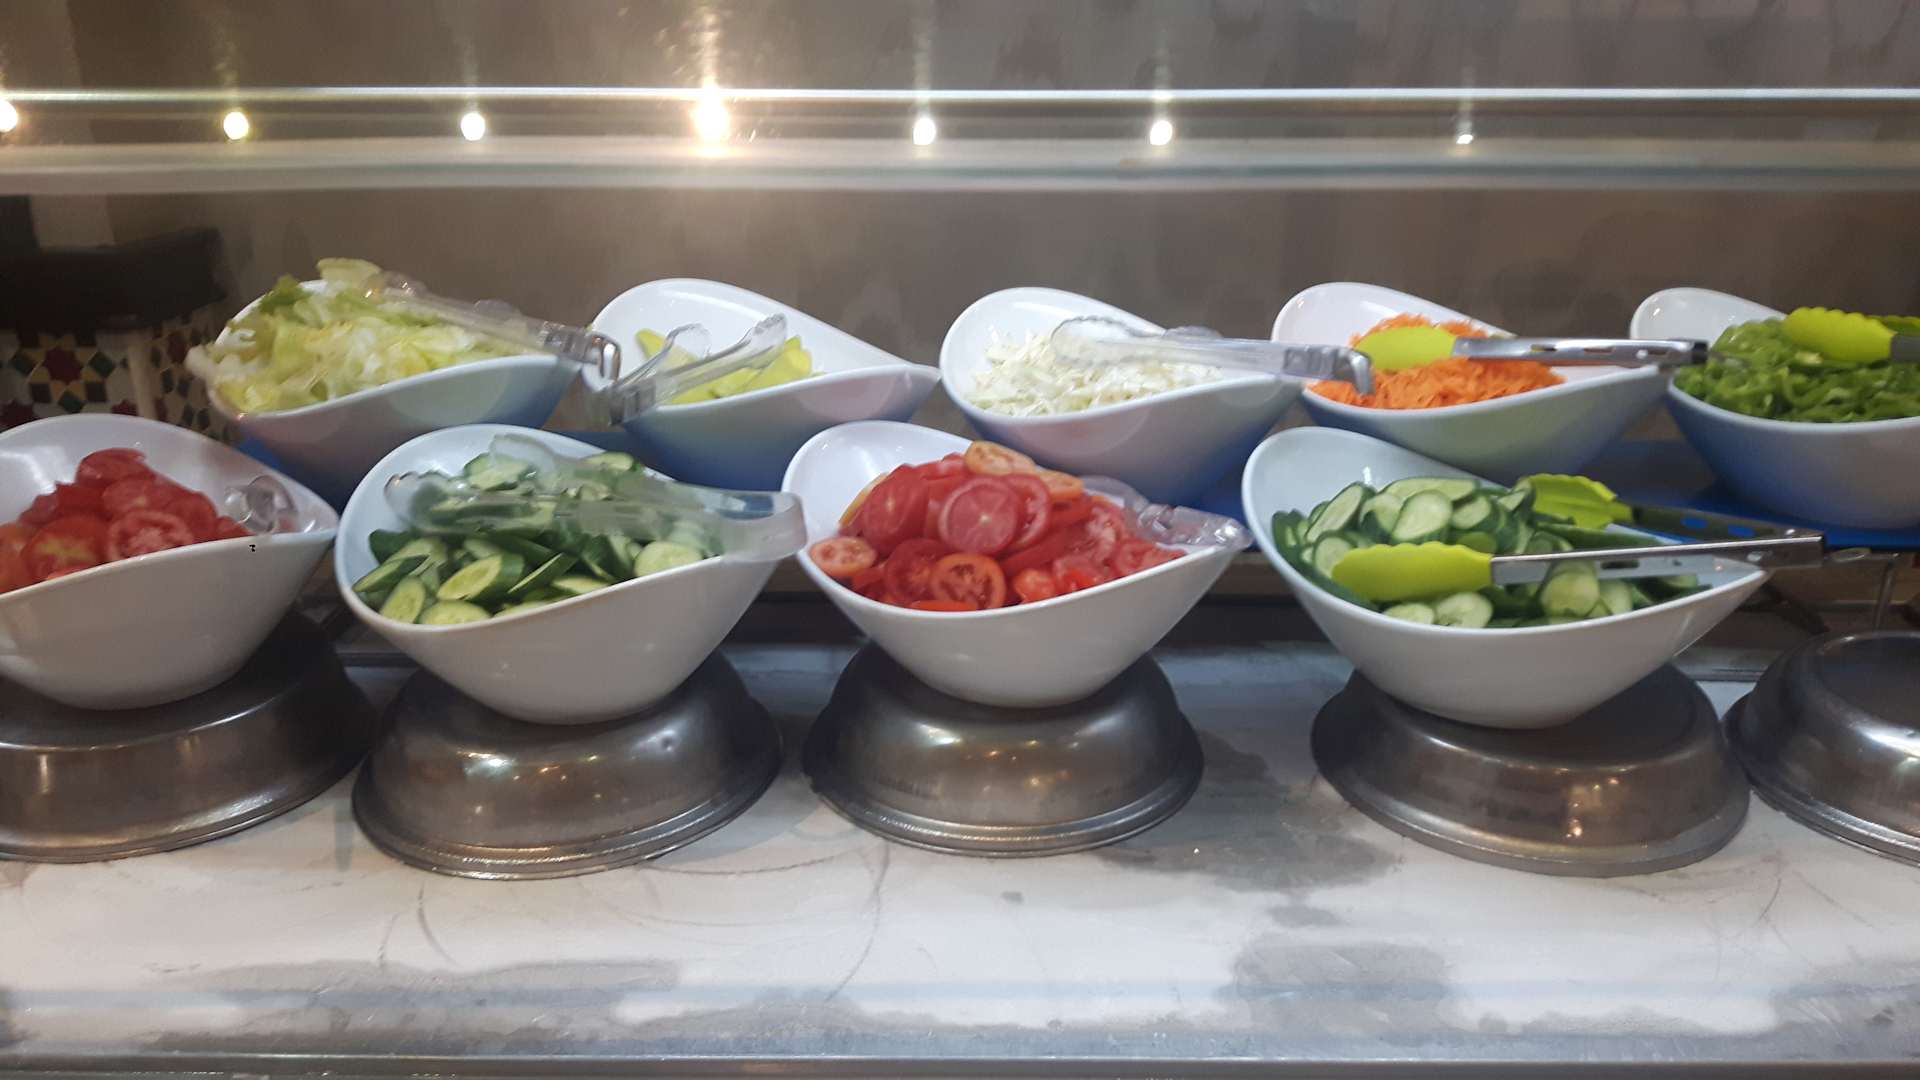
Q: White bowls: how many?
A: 9